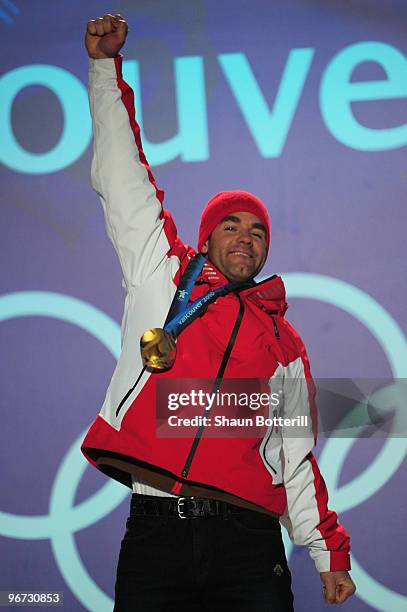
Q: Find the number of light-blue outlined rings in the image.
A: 4